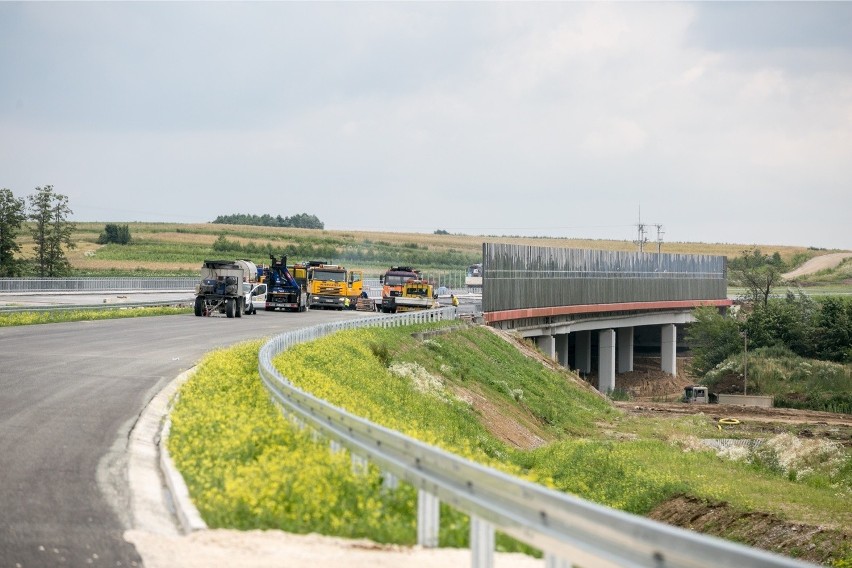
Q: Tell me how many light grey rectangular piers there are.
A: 6